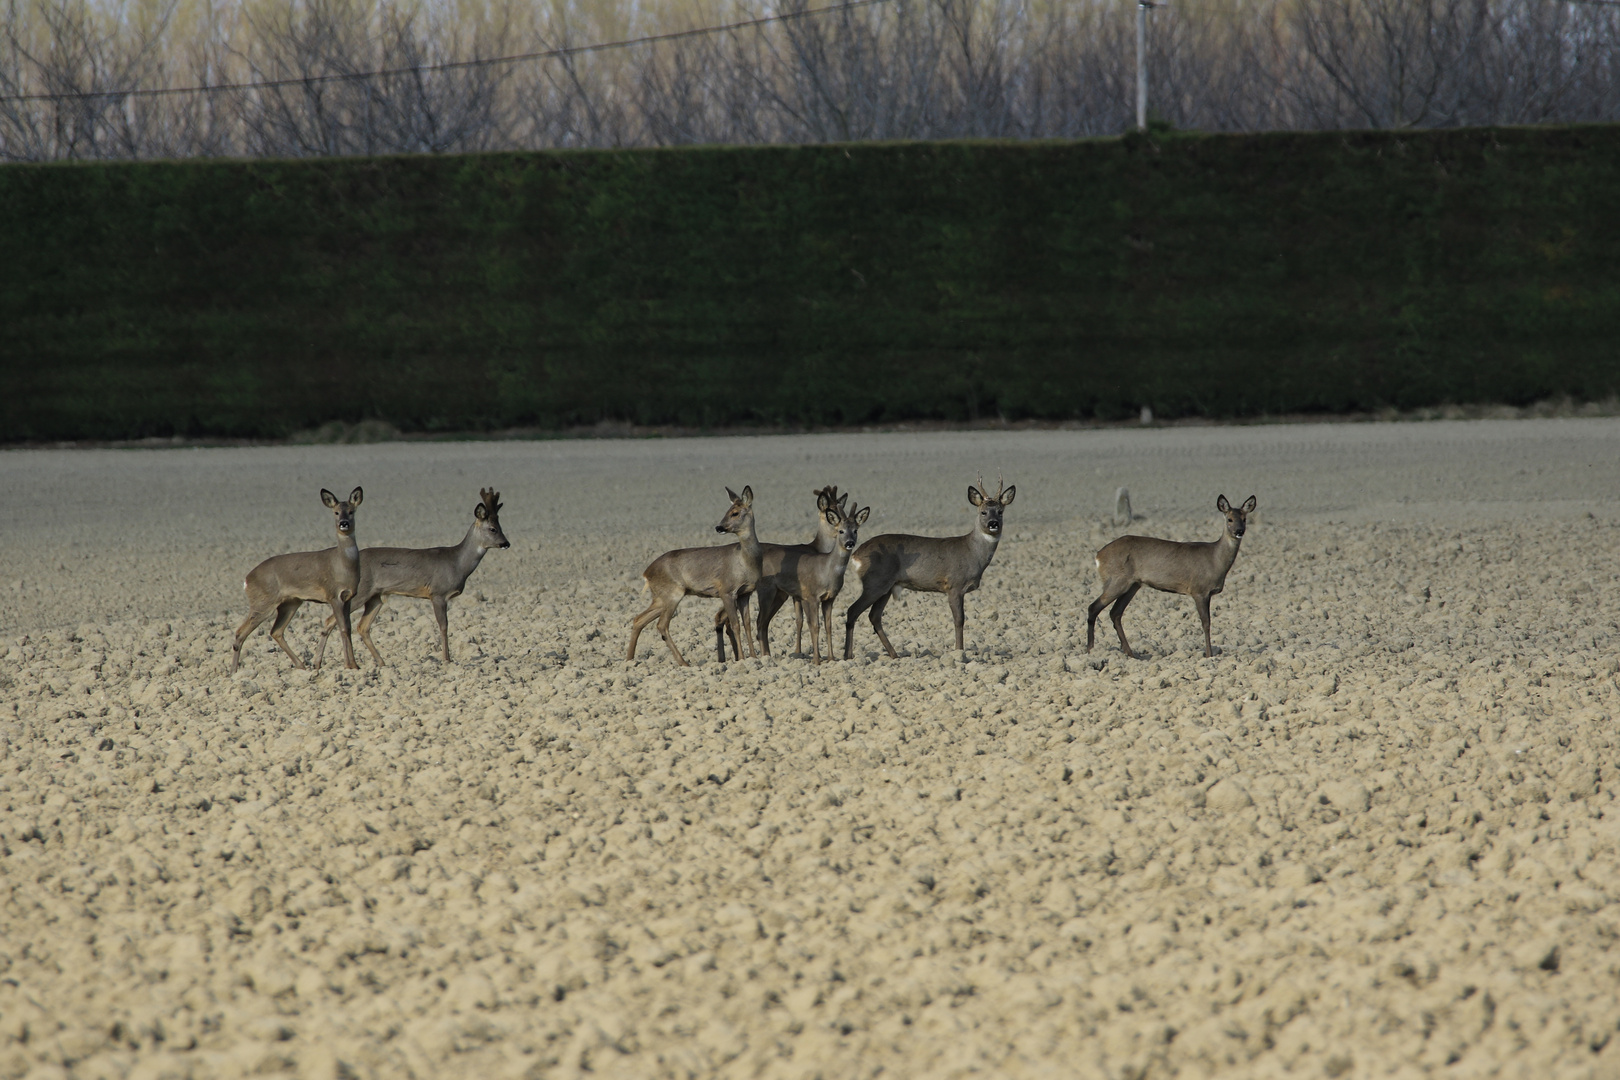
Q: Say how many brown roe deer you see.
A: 7